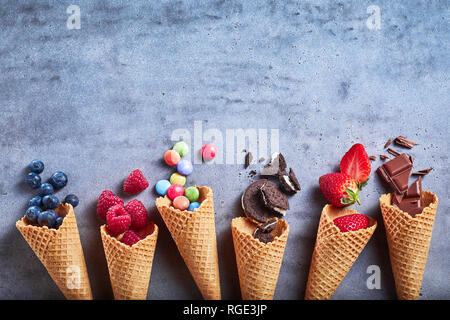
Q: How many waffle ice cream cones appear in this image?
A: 6